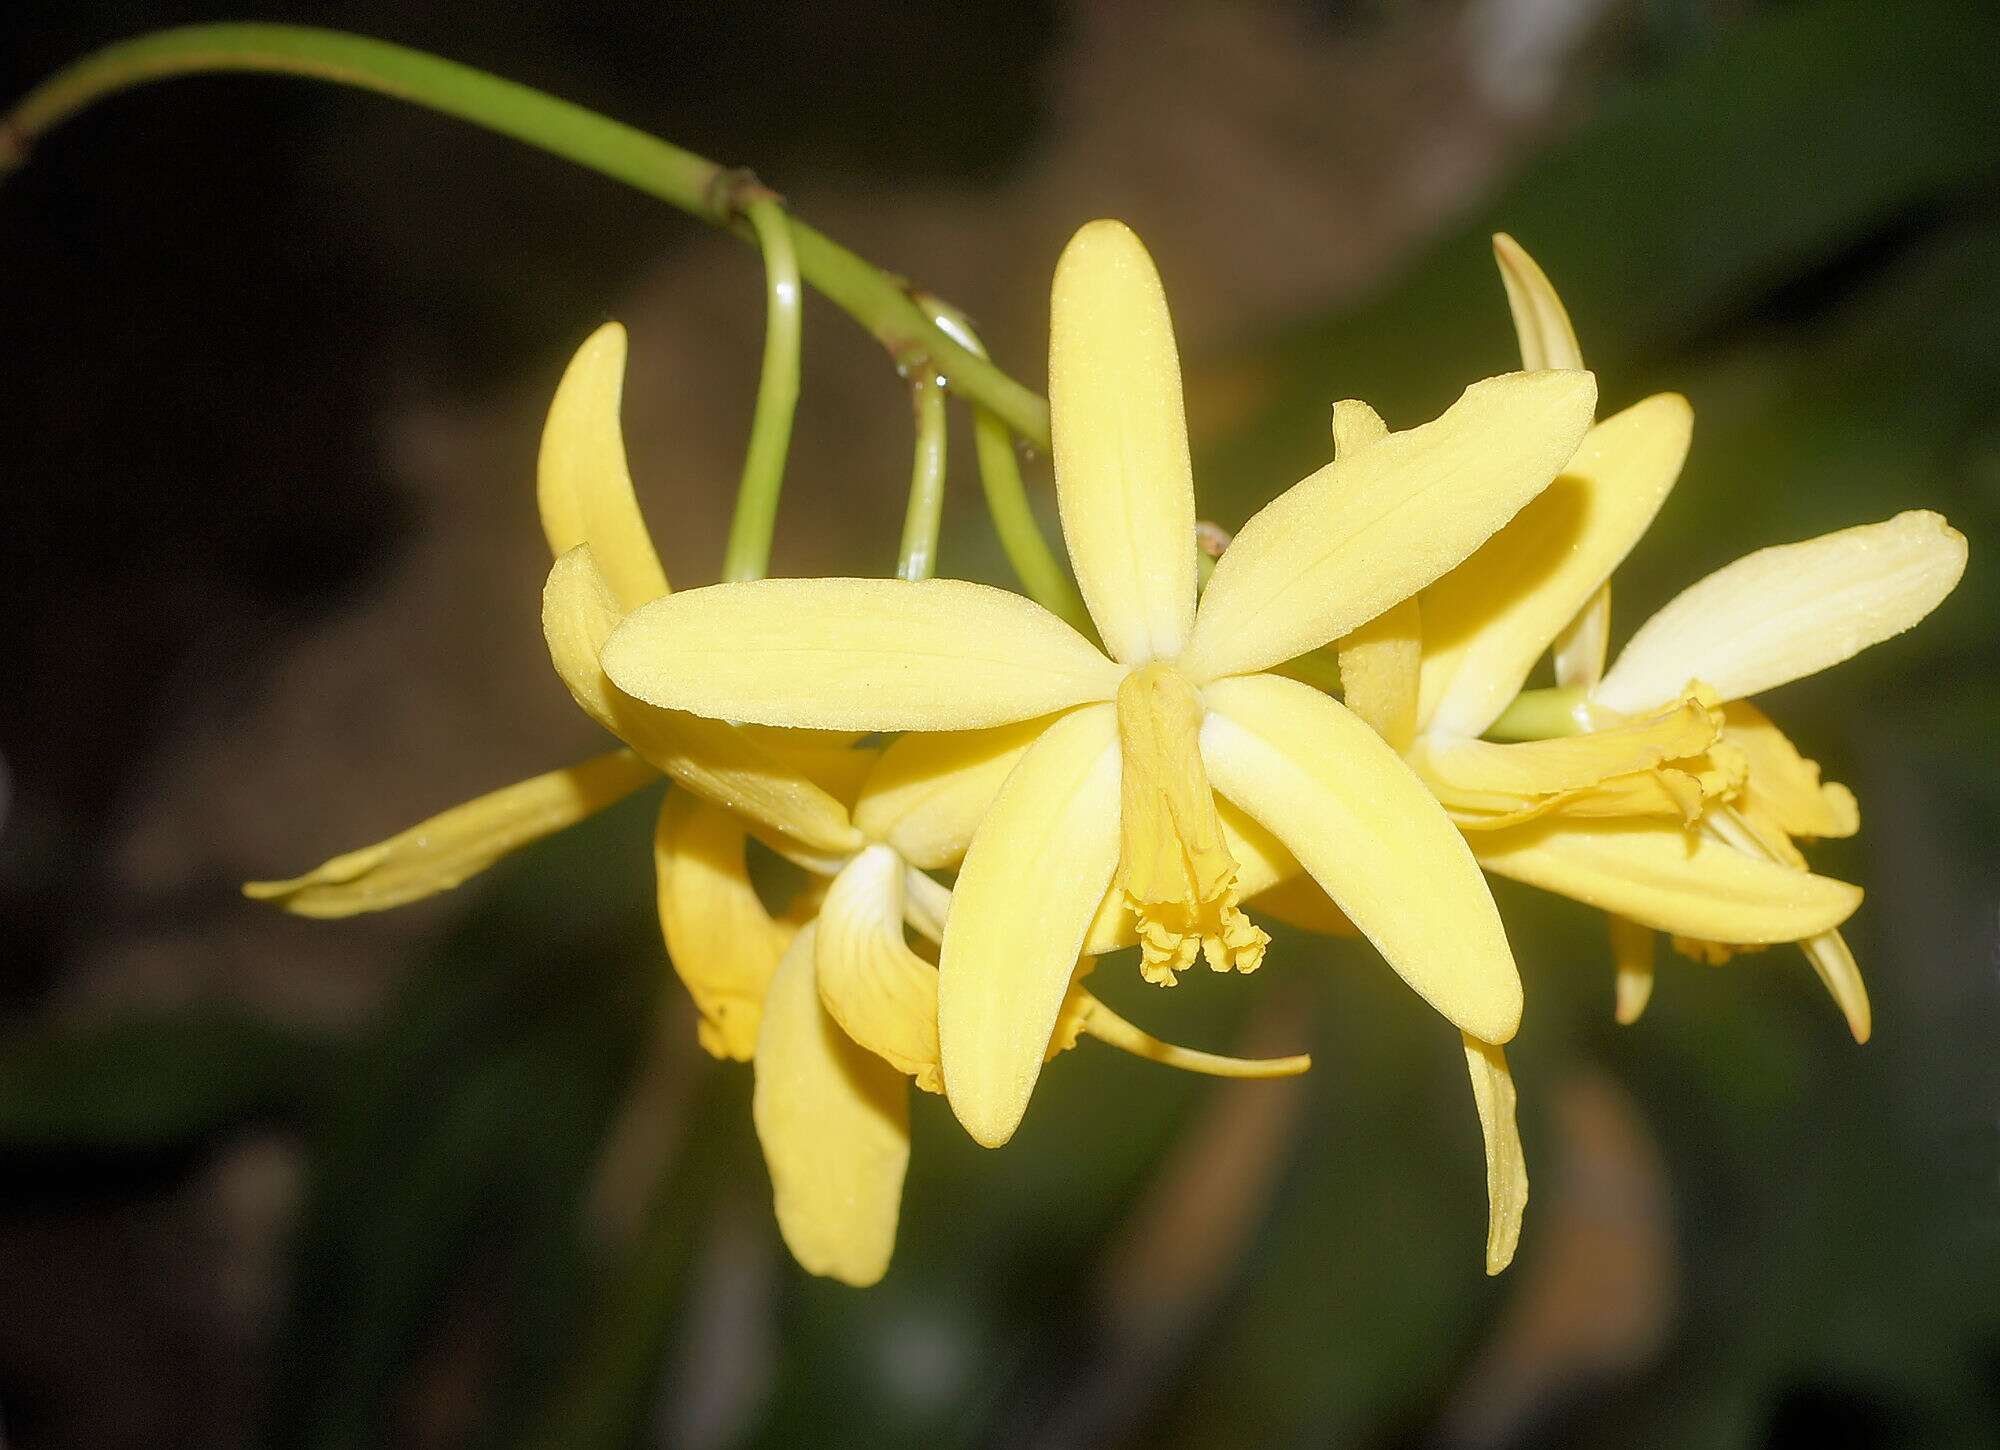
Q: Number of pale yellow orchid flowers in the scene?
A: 5